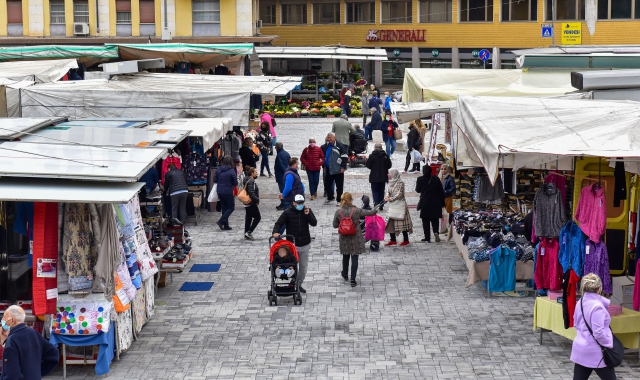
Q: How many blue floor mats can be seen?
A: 2